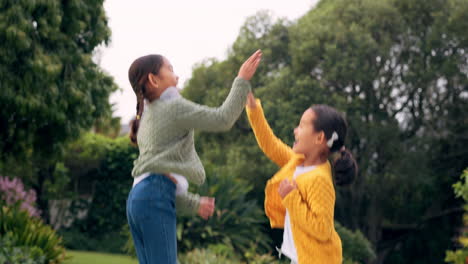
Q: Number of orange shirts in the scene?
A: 1